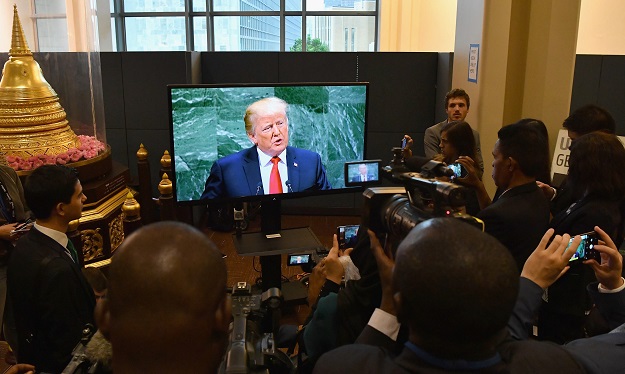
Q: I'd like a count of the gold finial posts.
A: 4